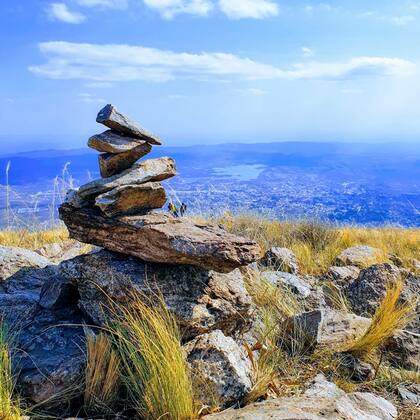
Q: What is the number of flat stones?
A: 6